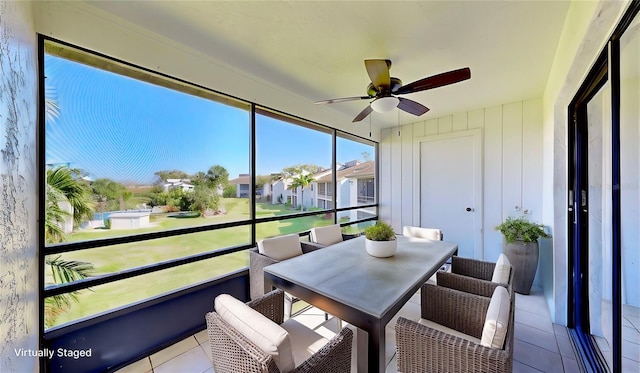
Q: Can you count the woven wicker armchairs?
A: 6